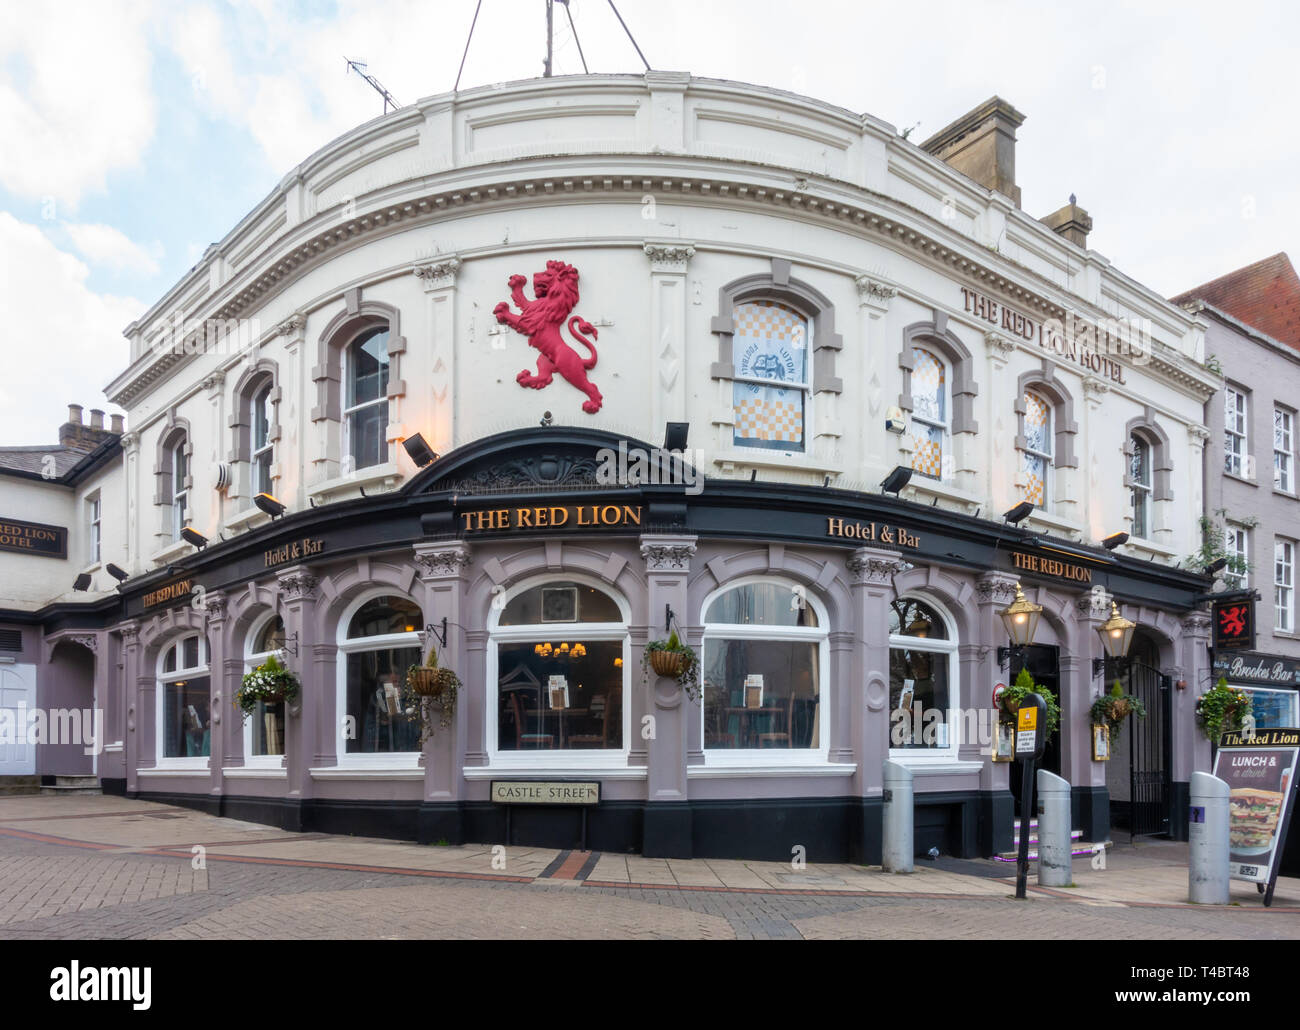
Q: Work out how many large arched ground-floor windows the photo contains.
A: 6